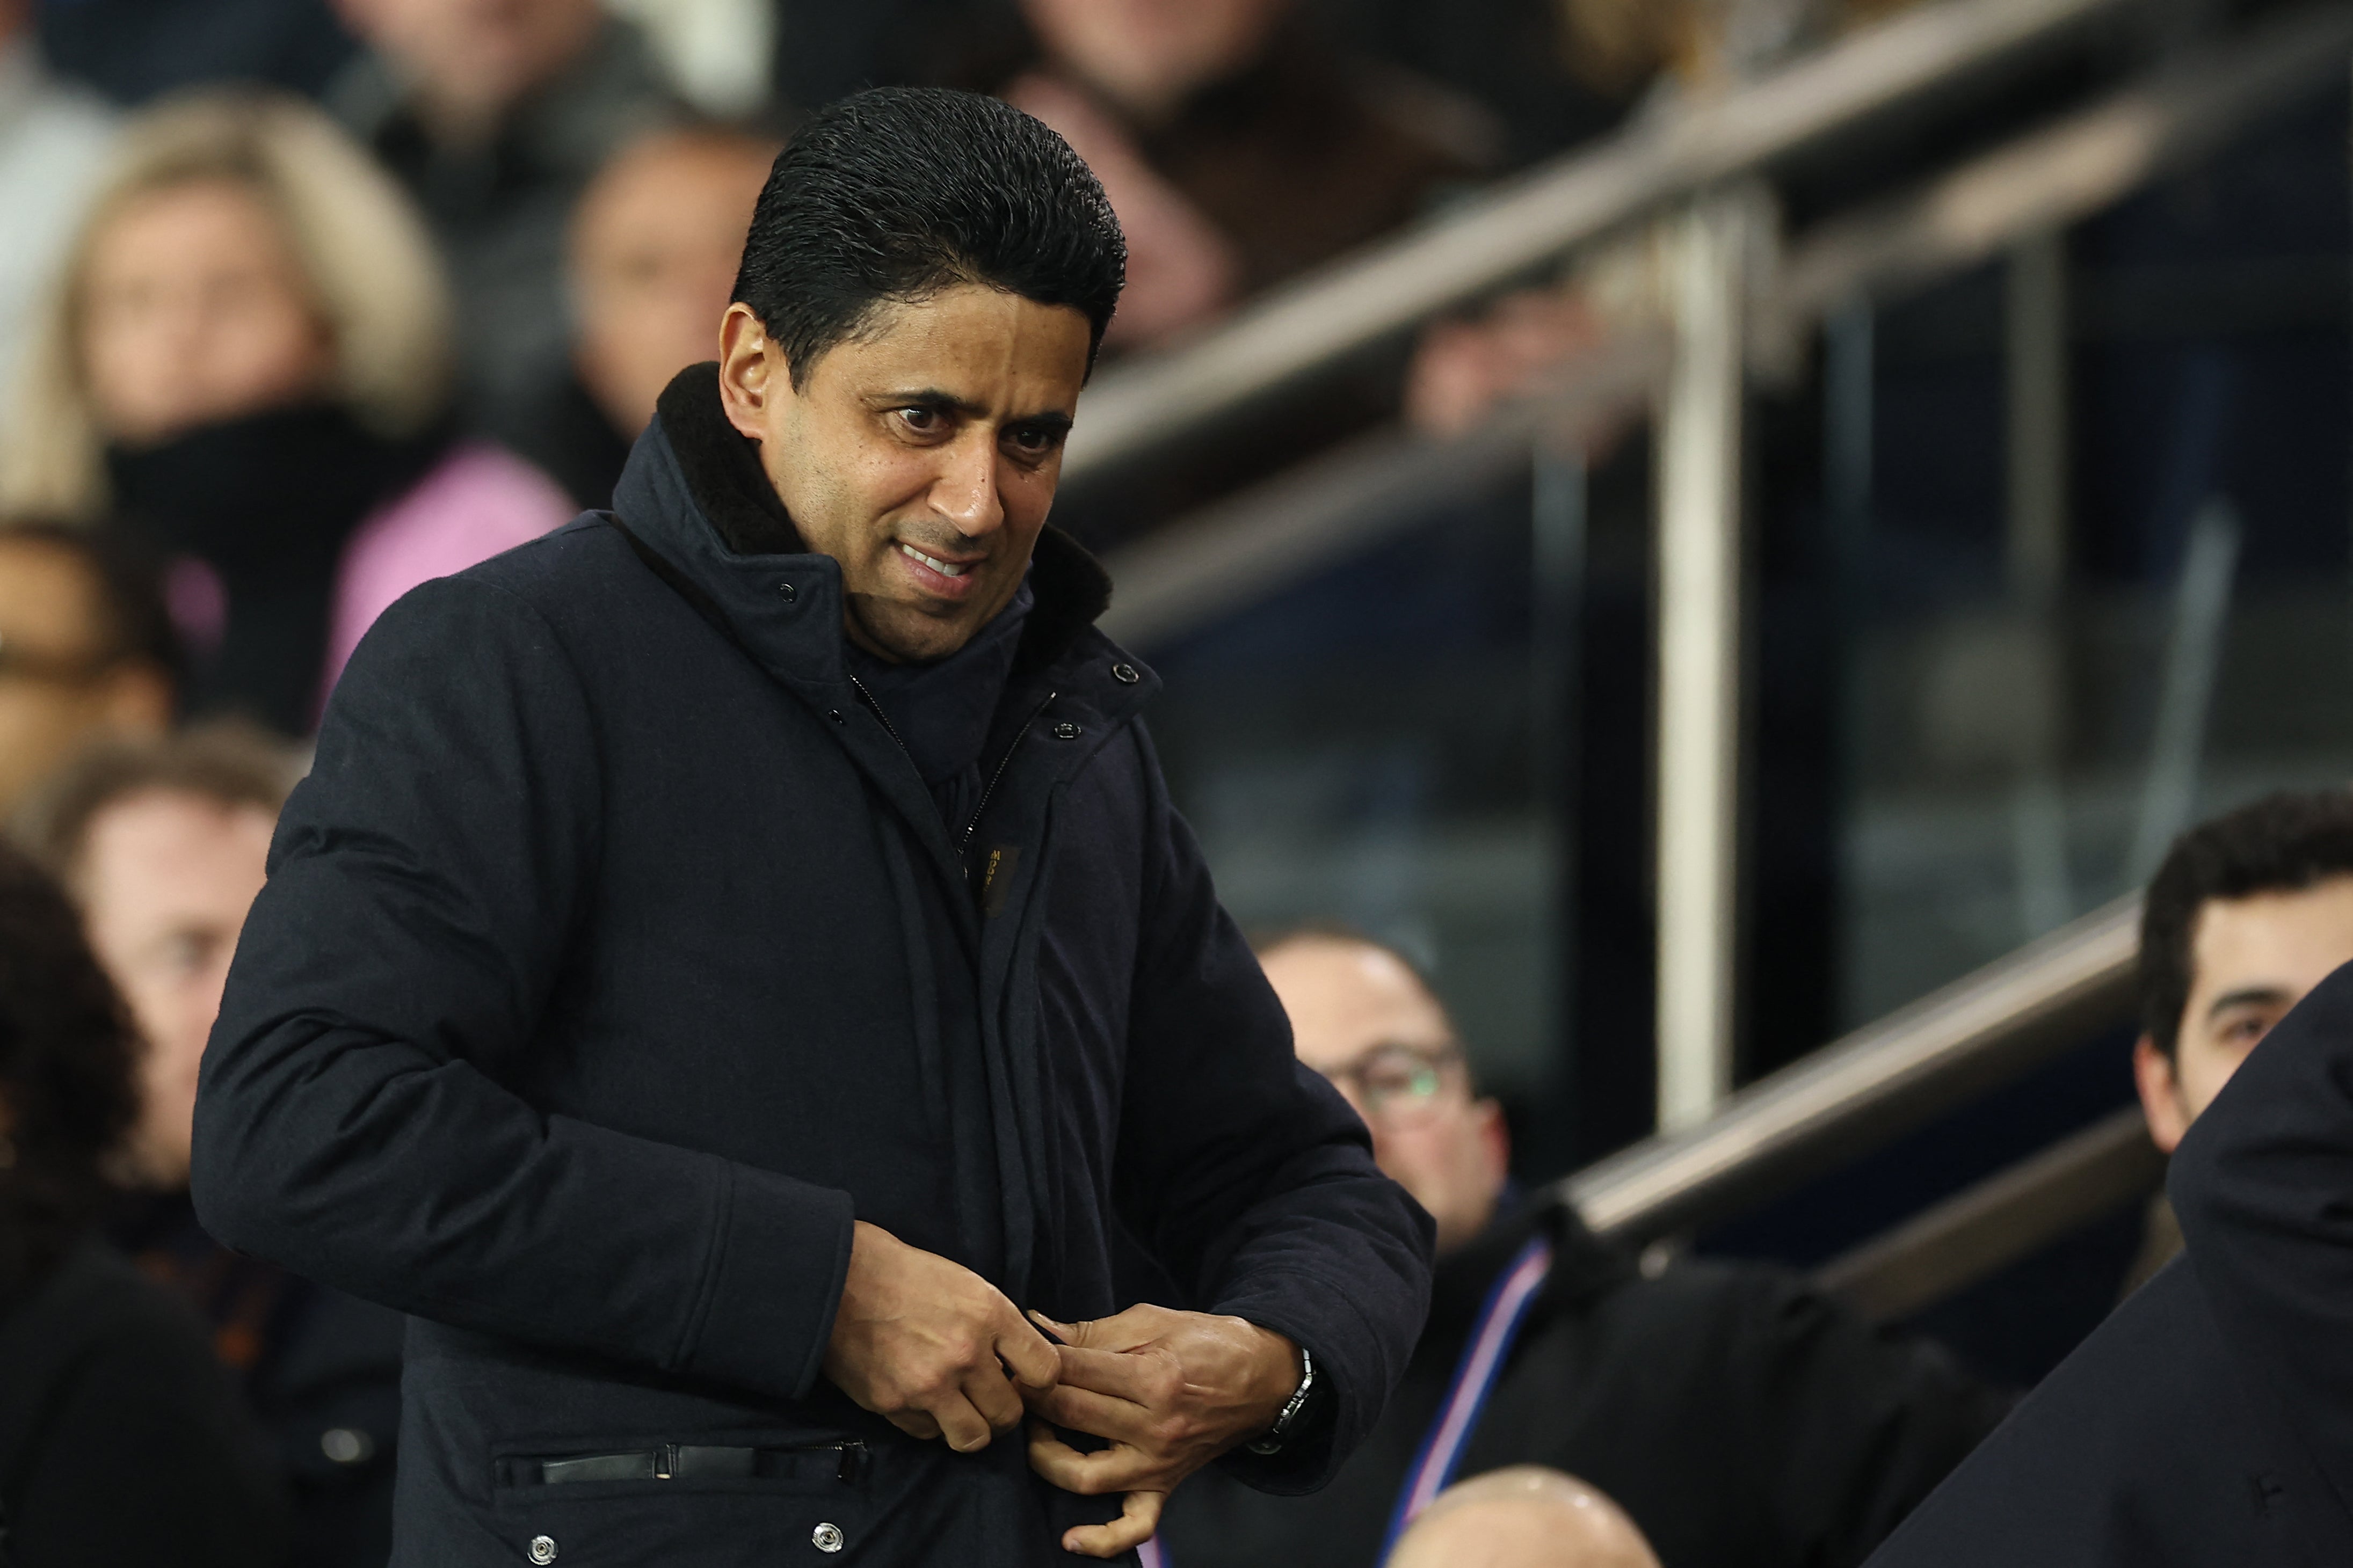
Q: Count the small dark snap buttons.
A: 4